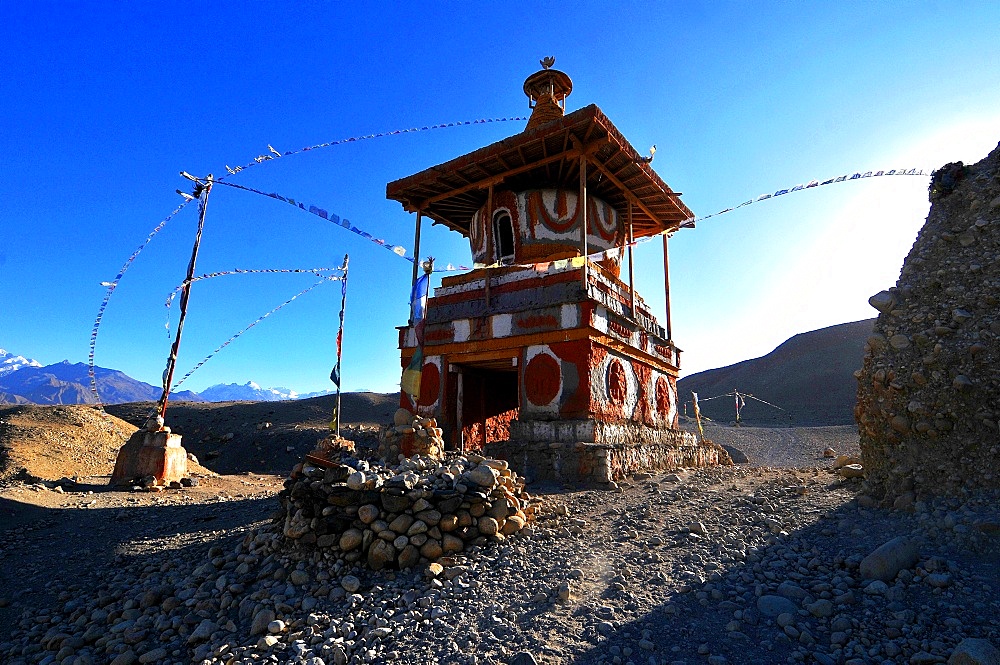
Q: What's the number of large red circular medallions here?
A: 4